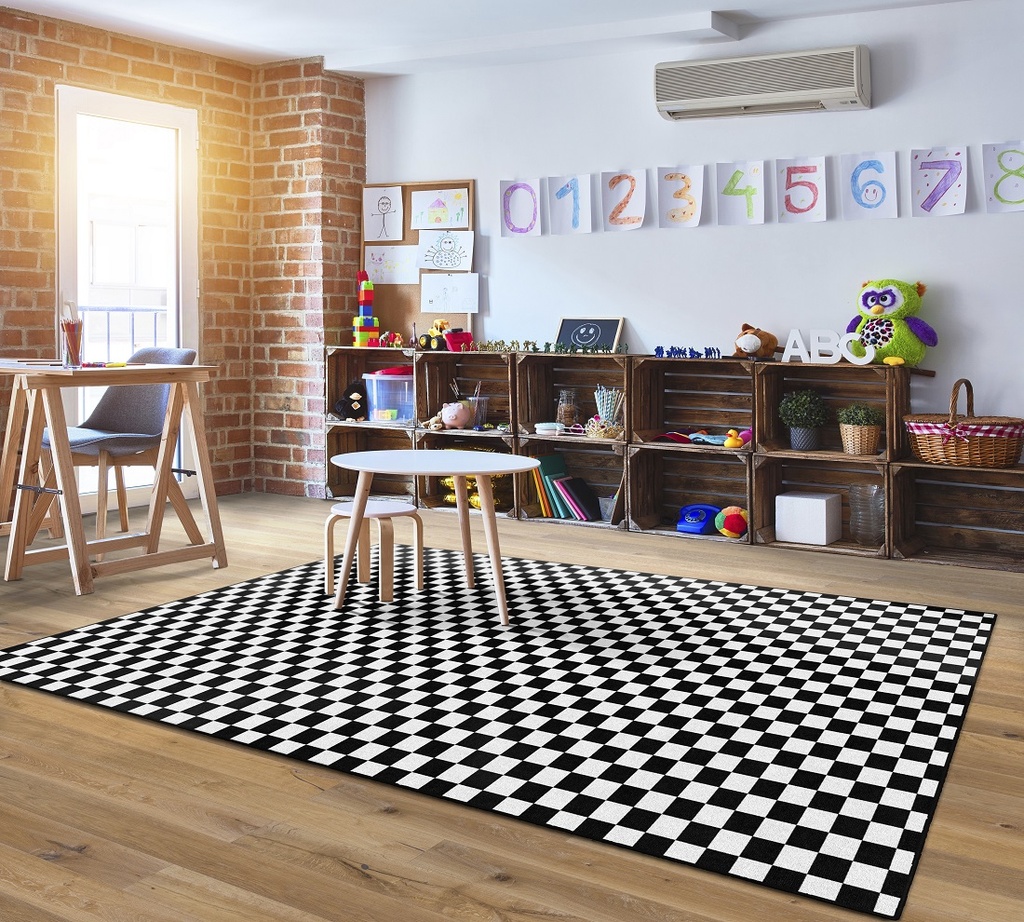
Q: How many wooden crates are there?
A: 11